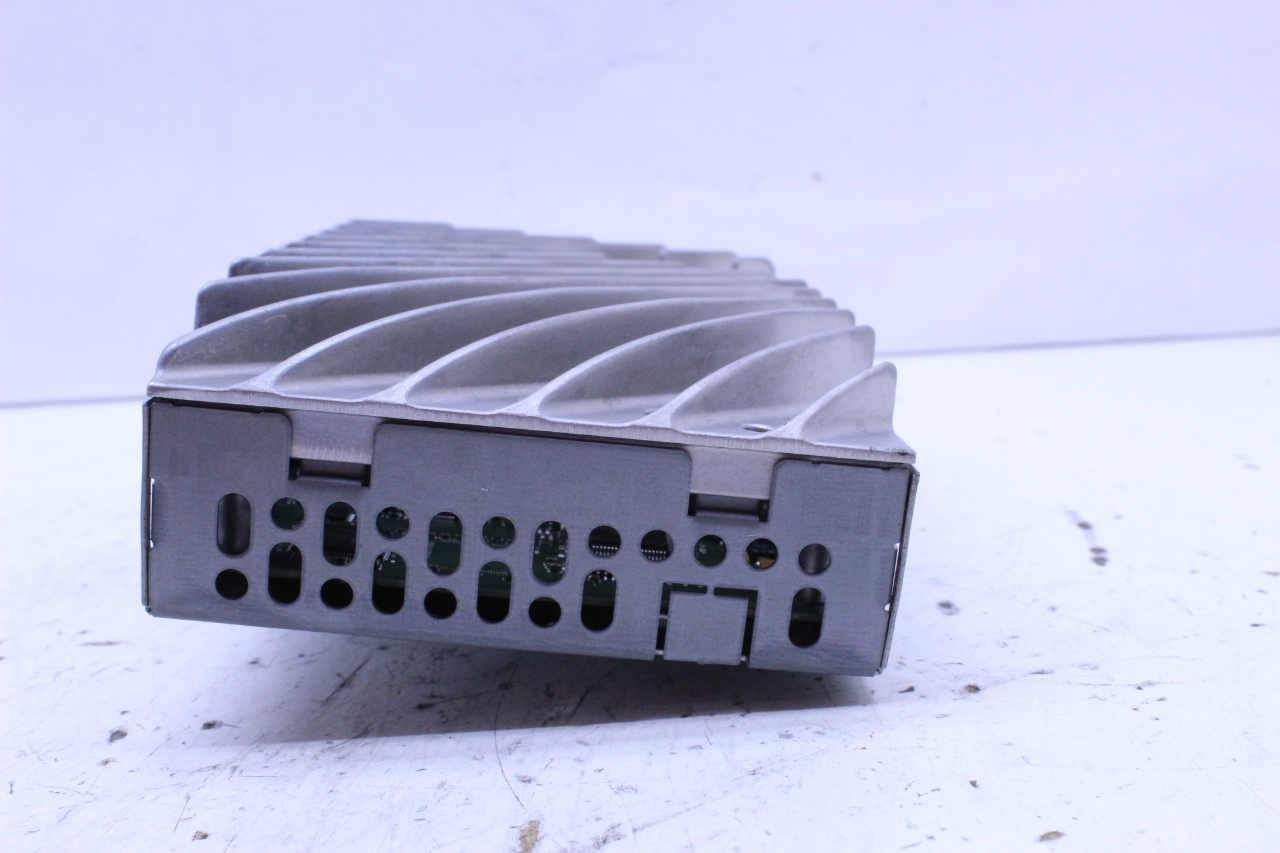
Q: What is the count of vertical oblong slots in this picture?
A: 9